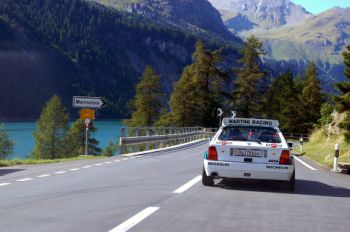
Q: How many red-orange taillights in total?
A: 2